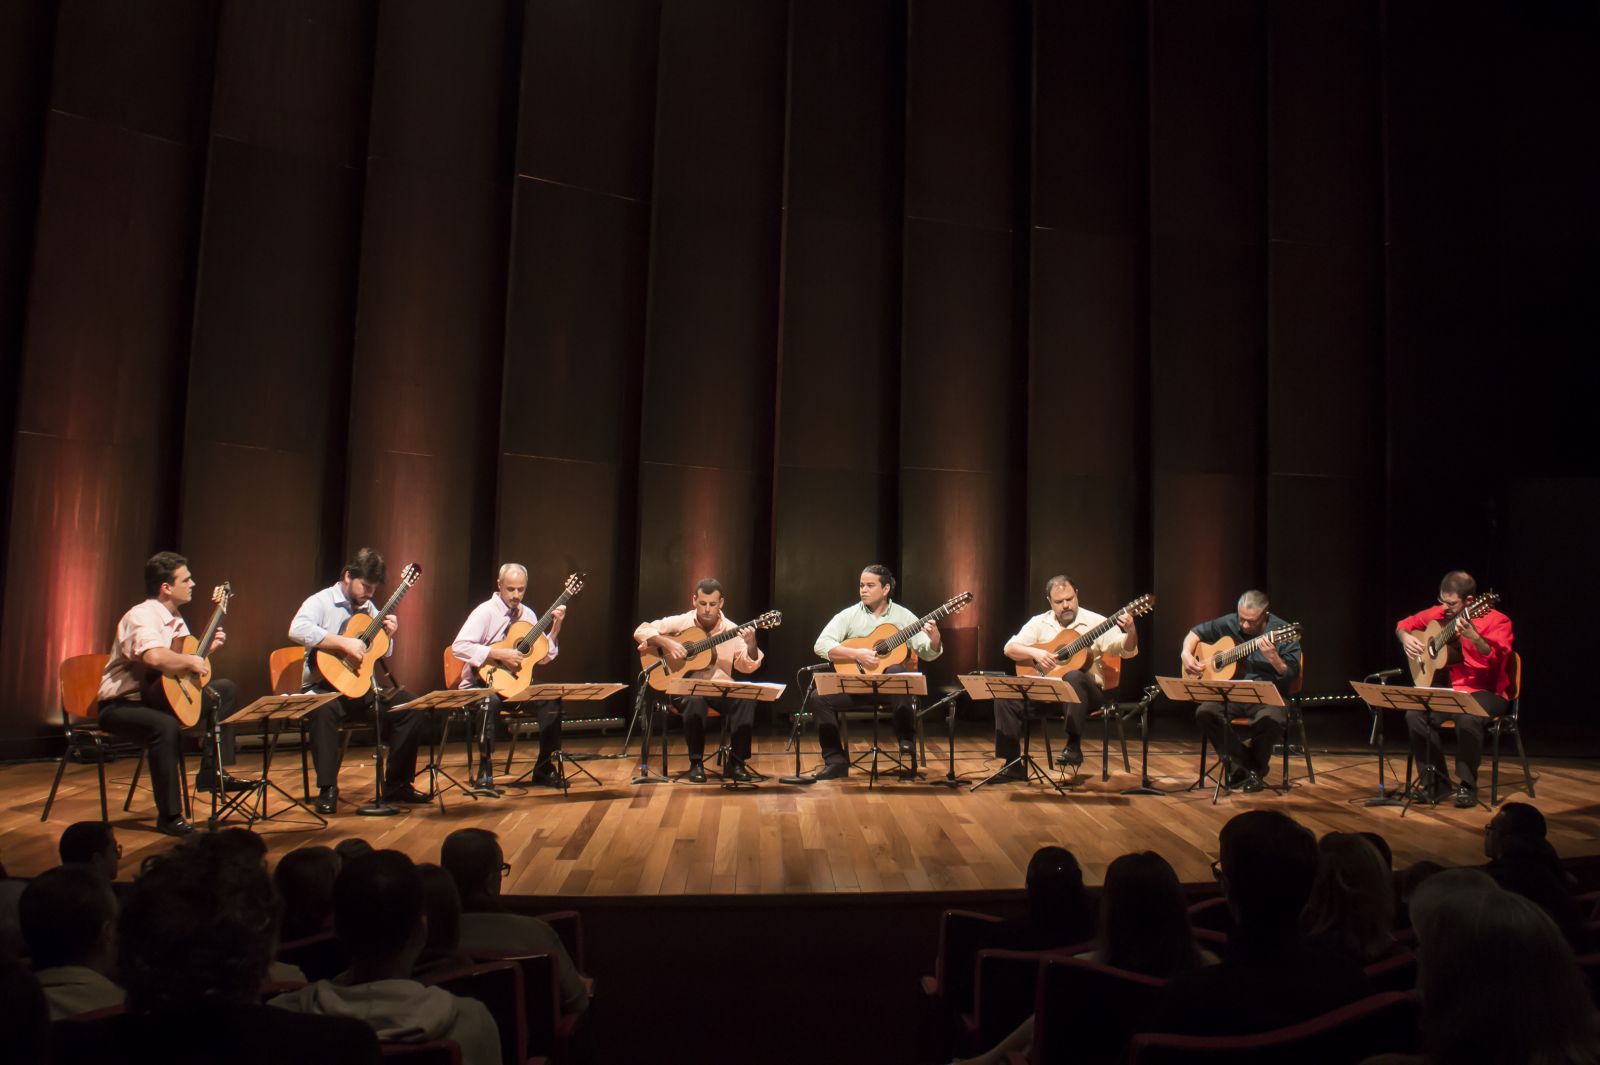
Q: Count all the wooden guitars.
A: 8